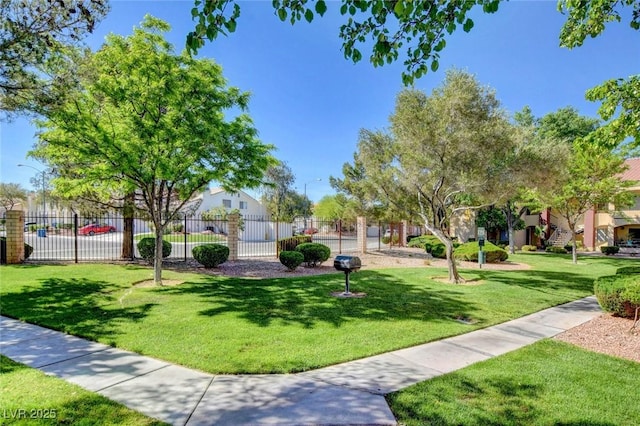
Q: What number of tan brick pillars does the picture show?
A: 4